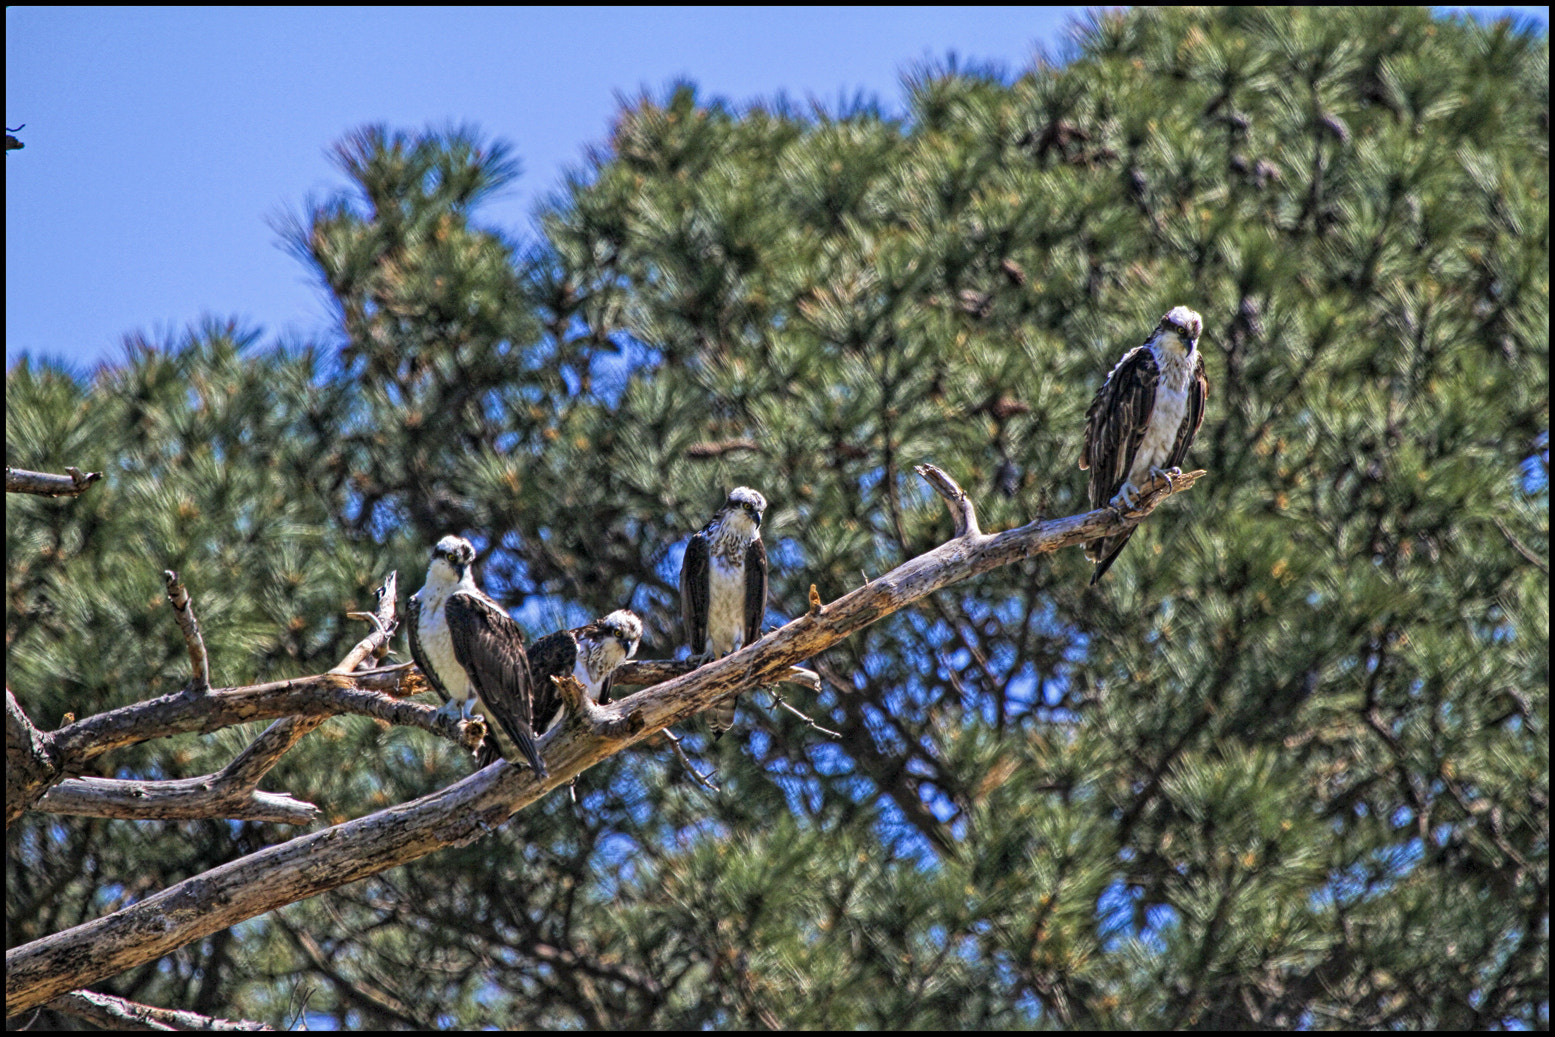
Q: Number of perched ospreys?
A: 4